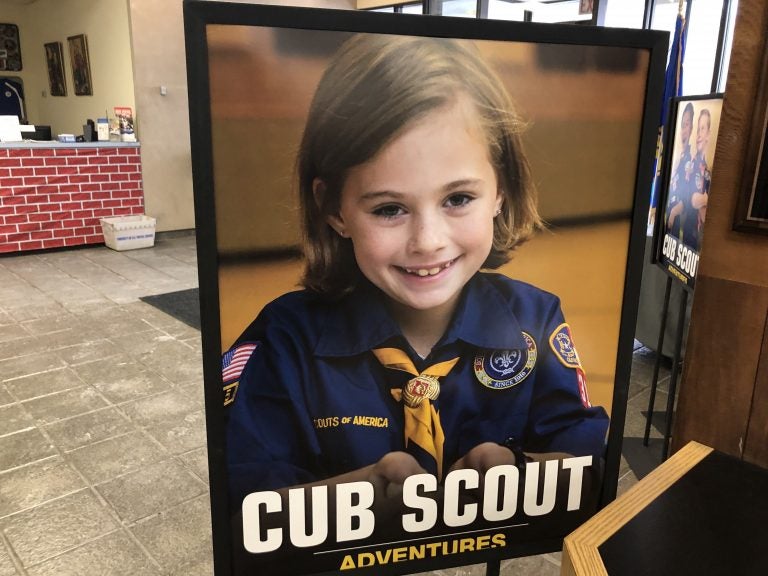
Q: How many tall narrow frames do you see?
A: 2